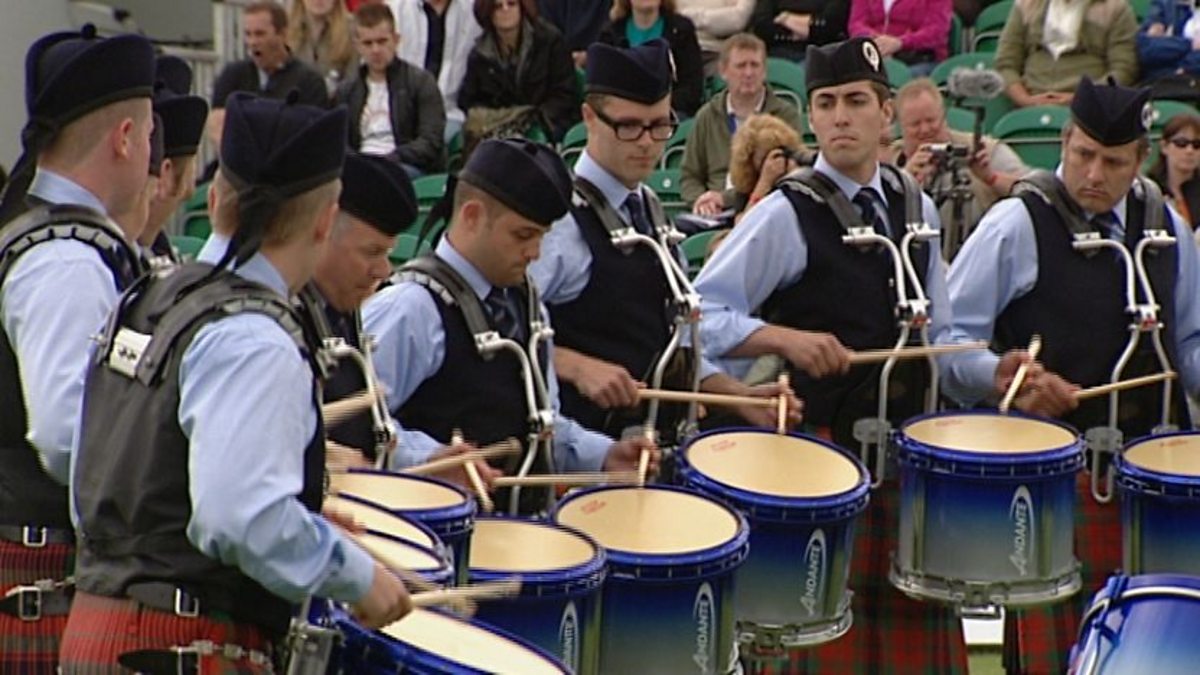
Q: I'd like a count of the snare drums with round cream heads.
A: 9